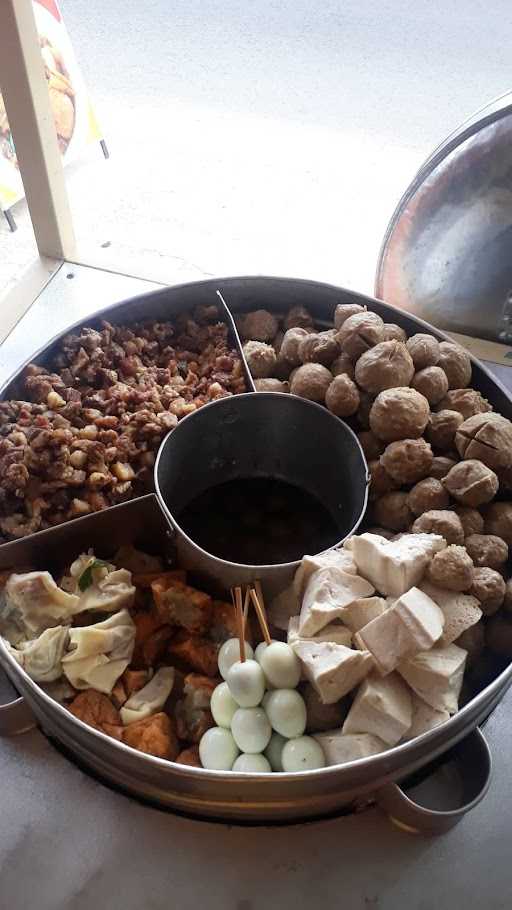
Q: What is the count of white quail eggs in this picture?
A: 11